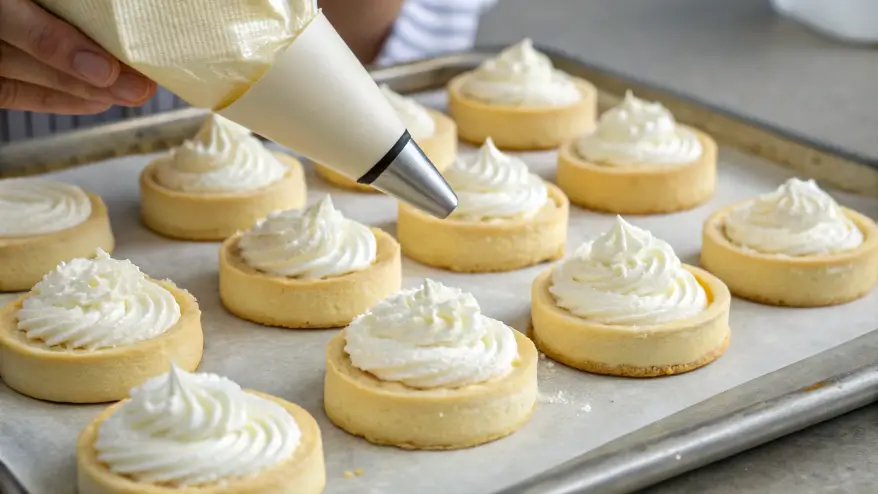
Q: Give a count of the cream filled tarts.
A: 12